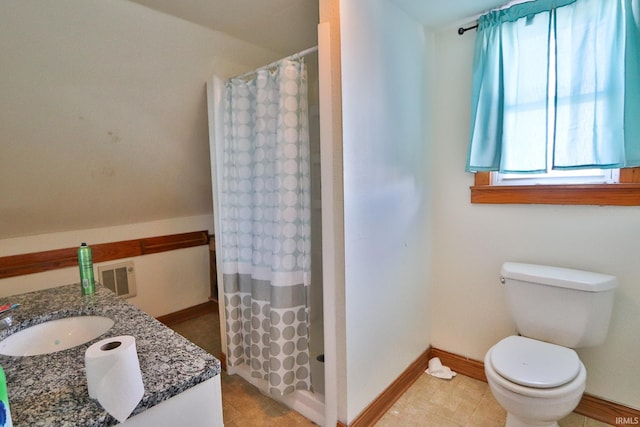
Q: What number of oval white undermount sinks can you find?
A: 1